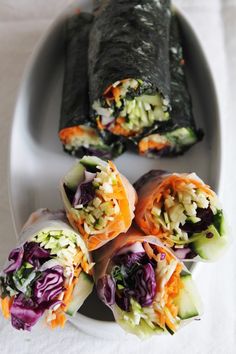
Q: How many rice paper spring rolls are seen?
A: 4